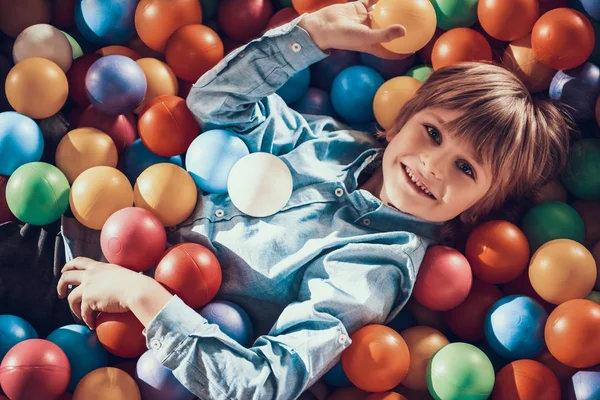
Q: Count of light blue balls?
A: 2